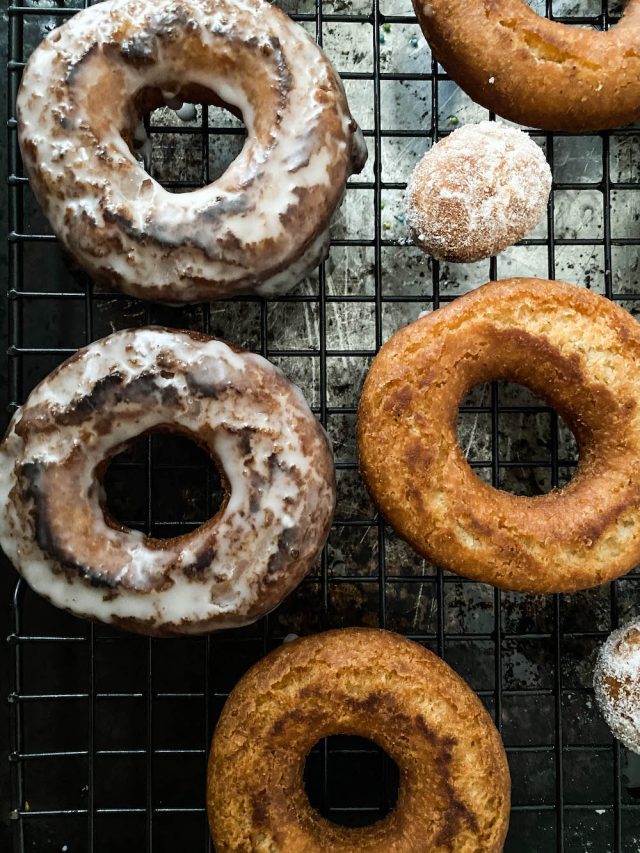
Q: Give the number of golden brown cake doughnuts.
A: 3